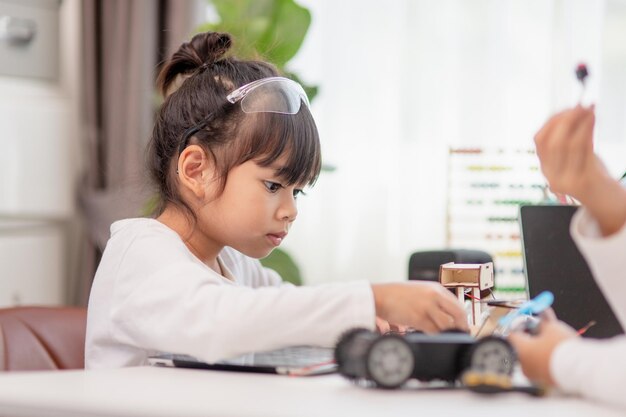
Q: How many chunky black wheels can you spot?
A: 3